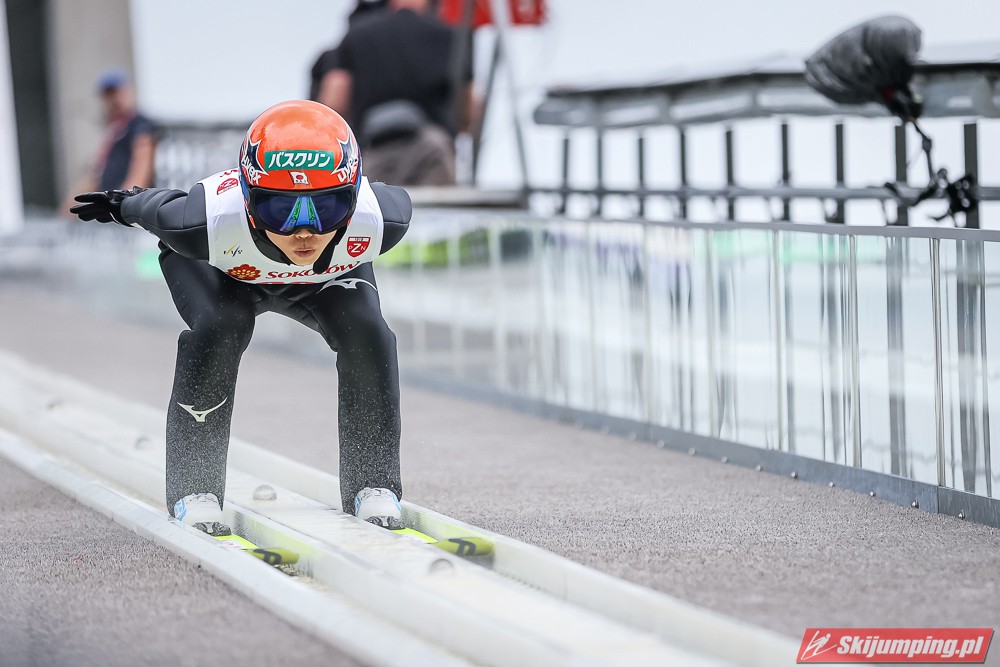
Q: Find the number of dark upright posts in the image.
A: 9